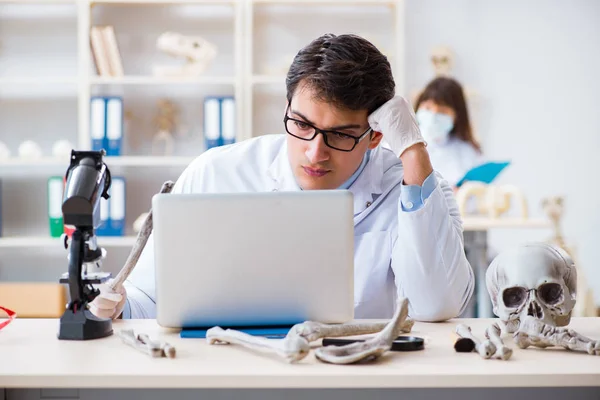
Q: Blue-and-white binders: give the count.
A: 6